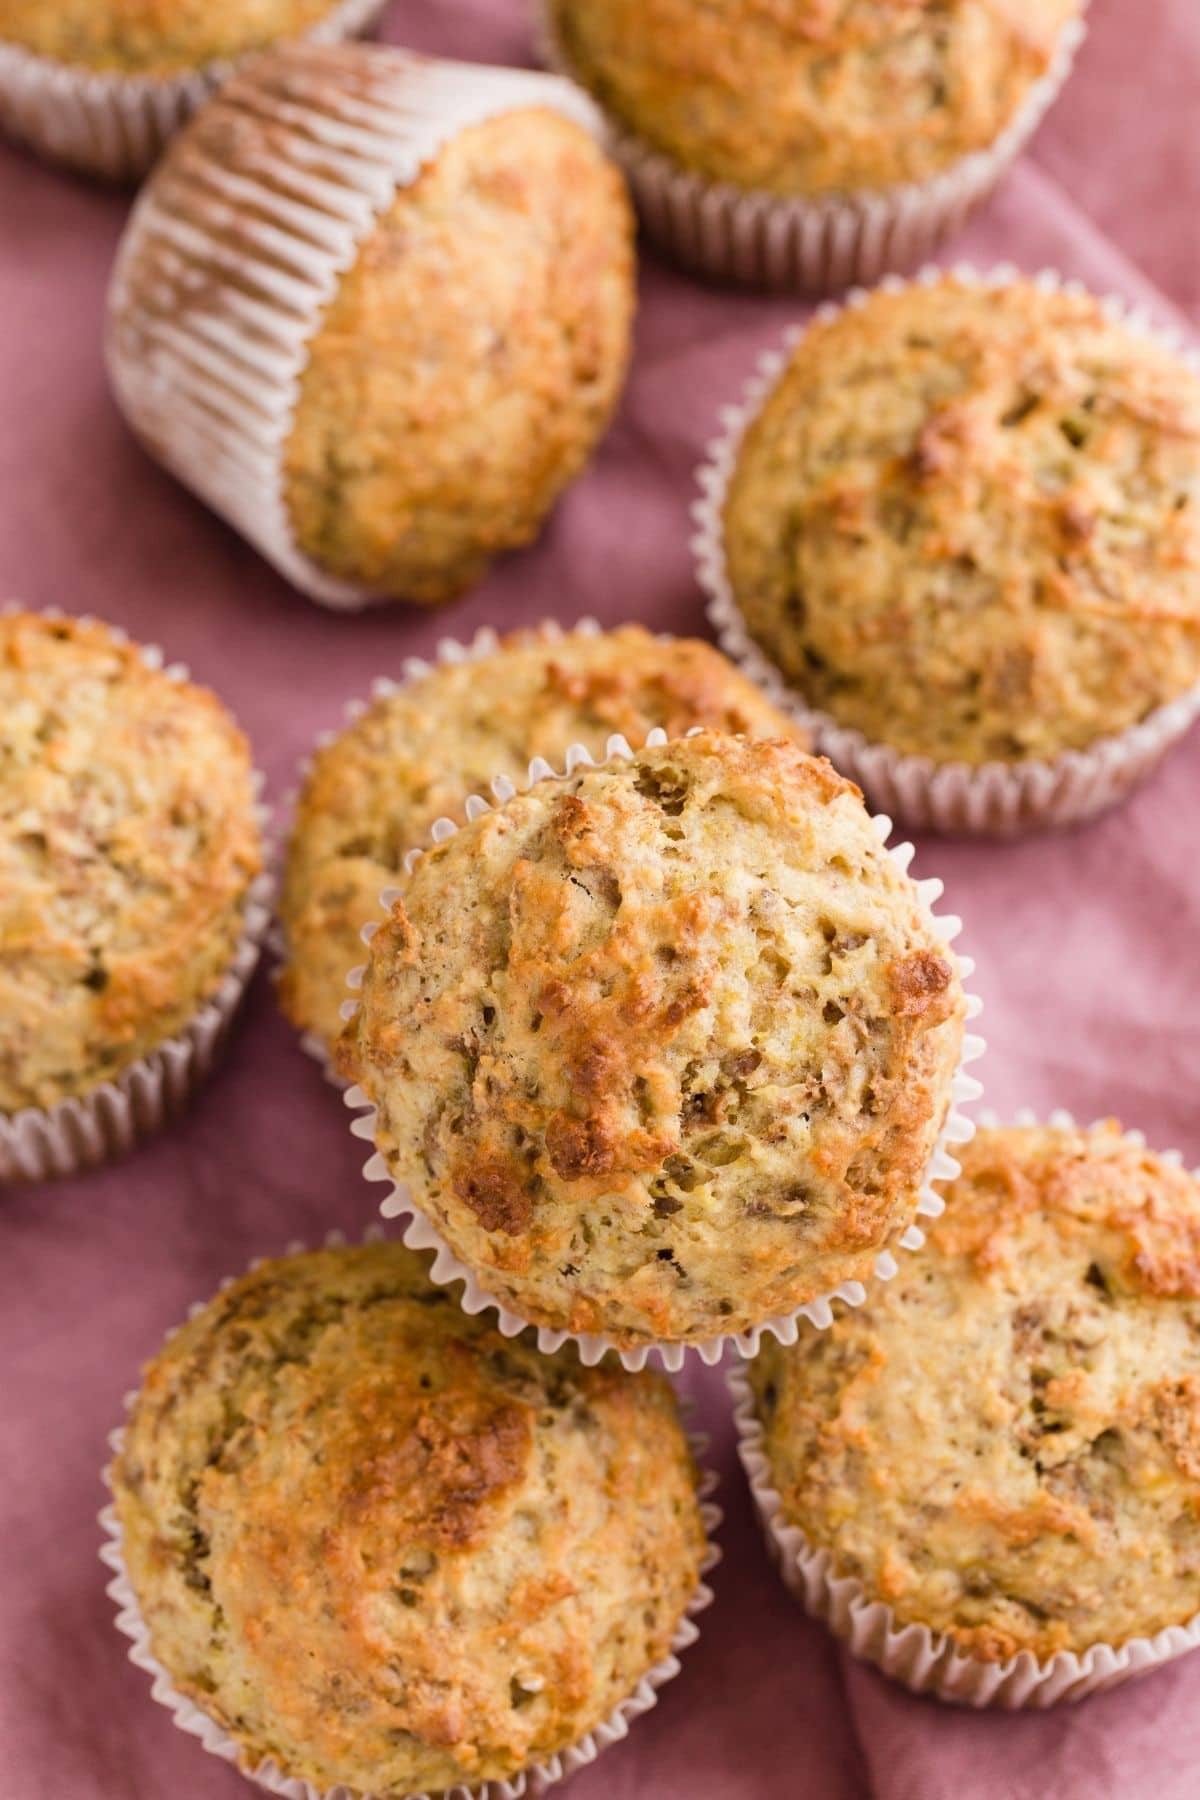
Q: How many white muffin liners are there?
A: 9